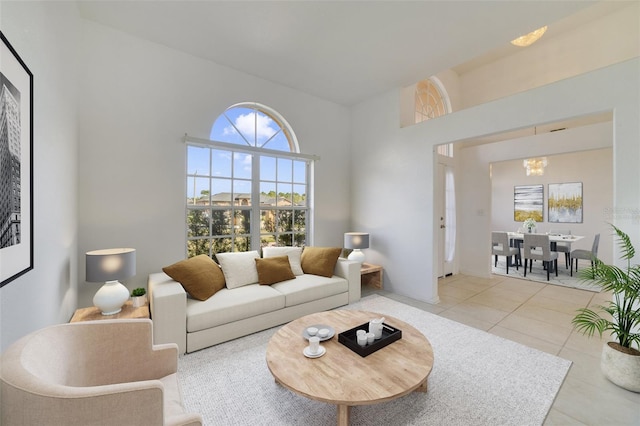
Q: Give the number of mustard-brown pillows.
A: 3